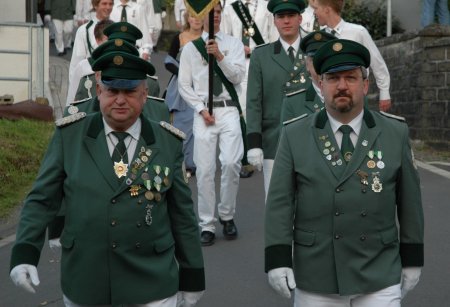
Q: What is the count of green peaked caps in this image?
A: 6